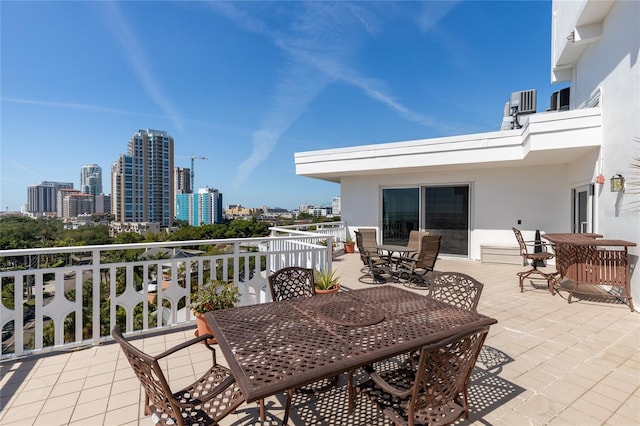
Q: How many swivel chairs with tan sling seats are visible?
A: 4